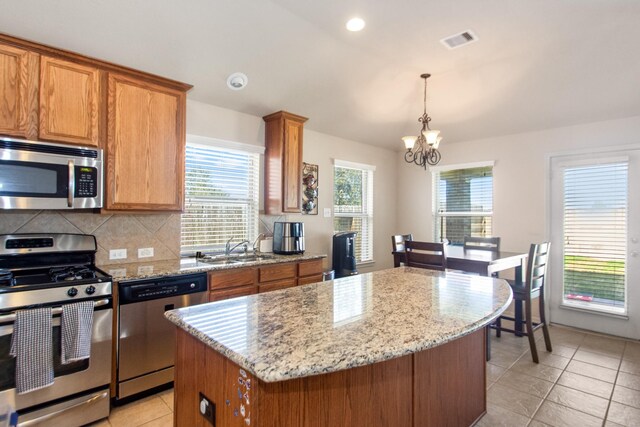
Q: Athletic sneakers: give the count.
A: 0